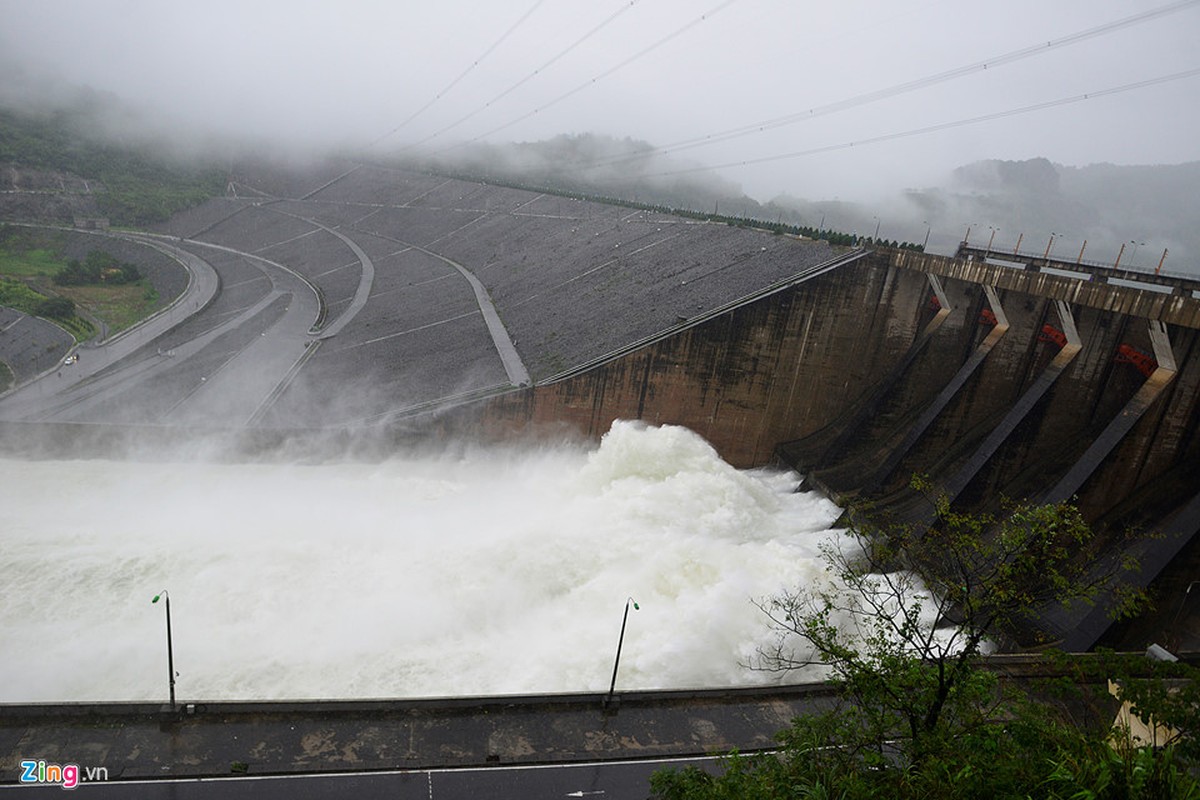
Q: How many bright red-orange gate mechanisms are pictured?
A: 4